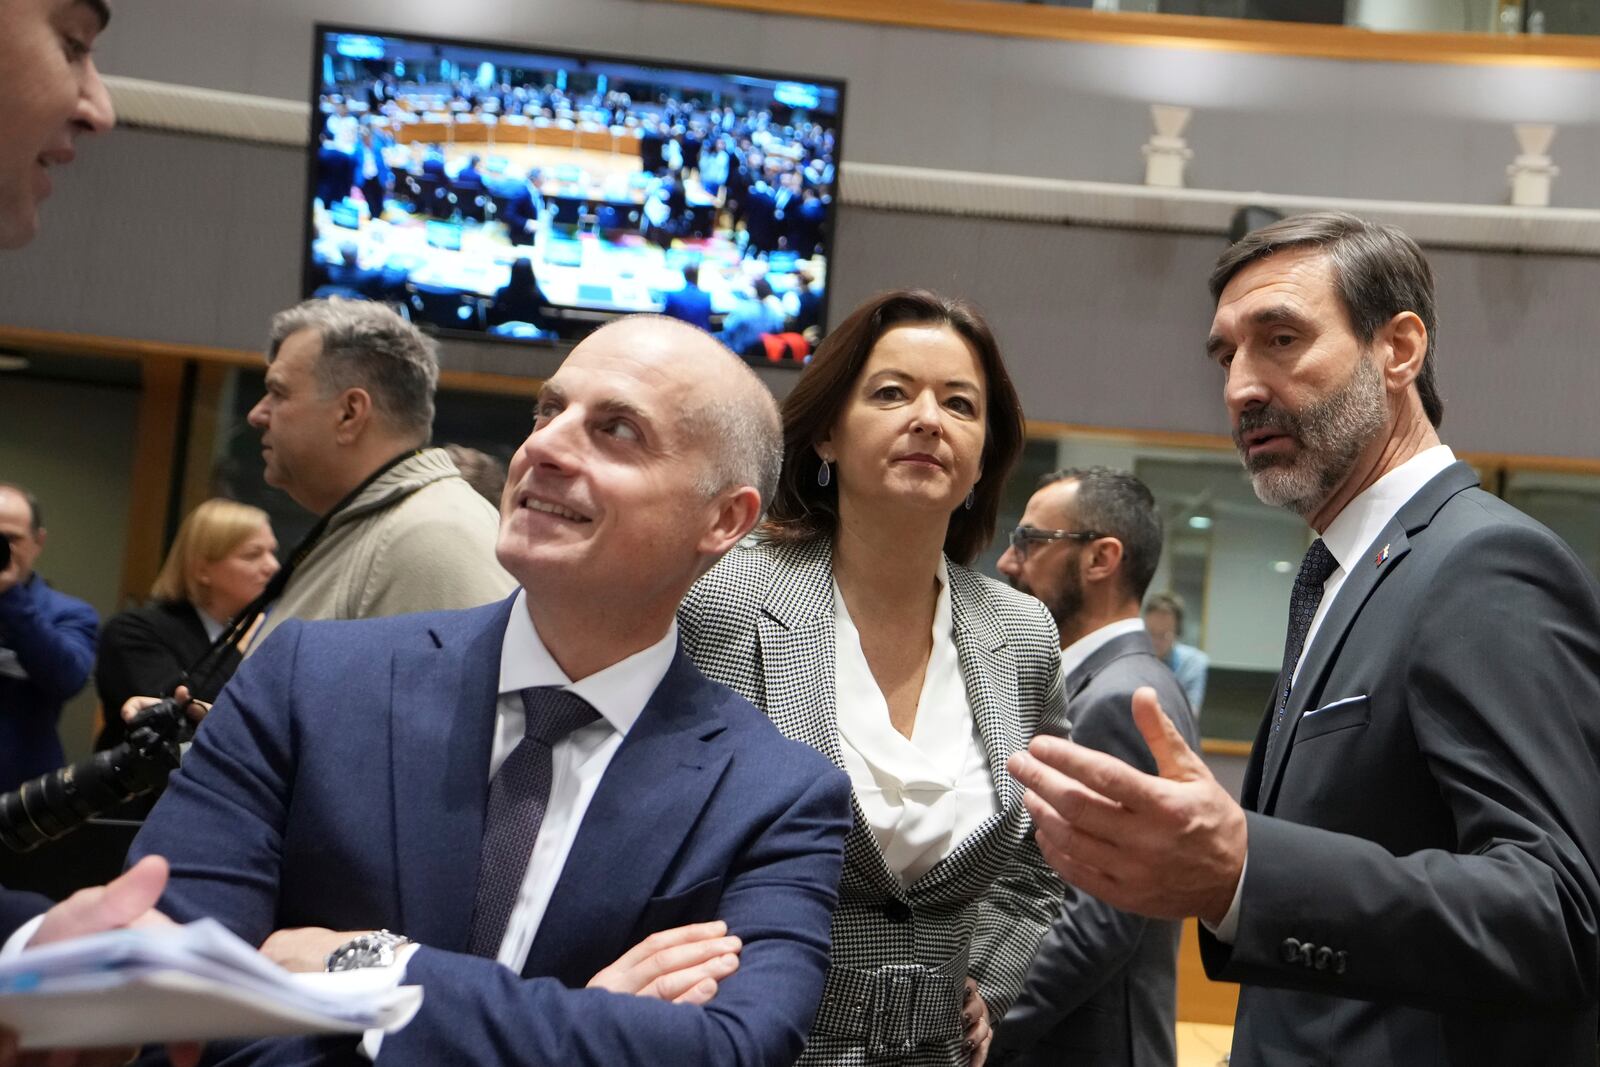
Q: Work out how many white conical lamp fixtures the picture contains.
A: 2